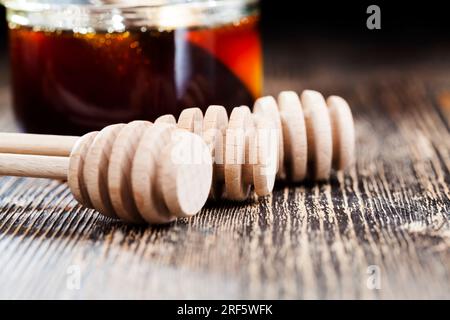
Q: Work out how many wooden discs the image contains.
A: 14